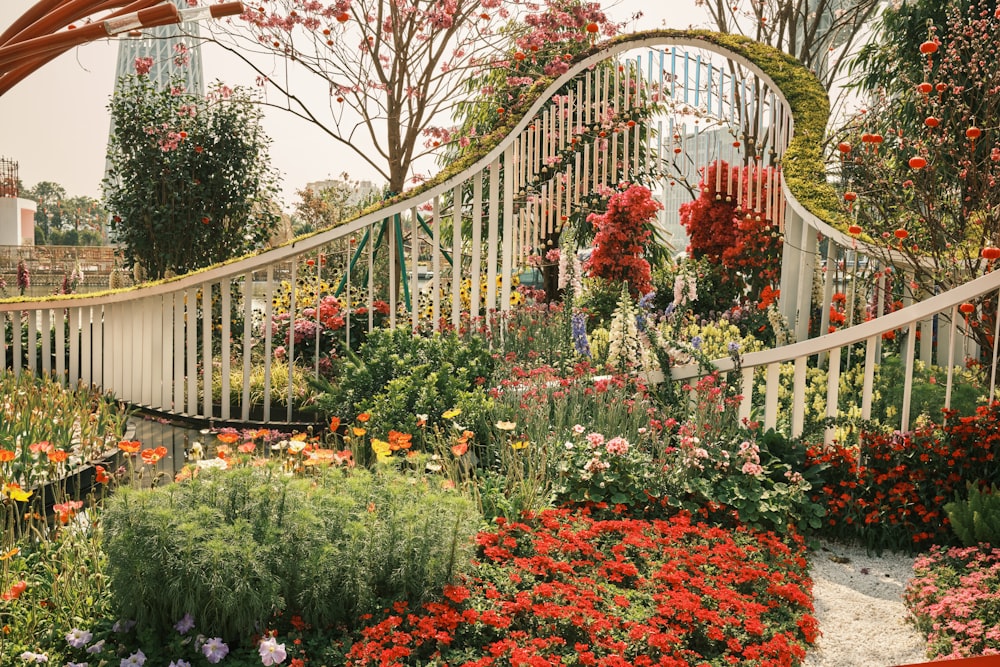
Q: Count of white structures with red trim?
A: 1